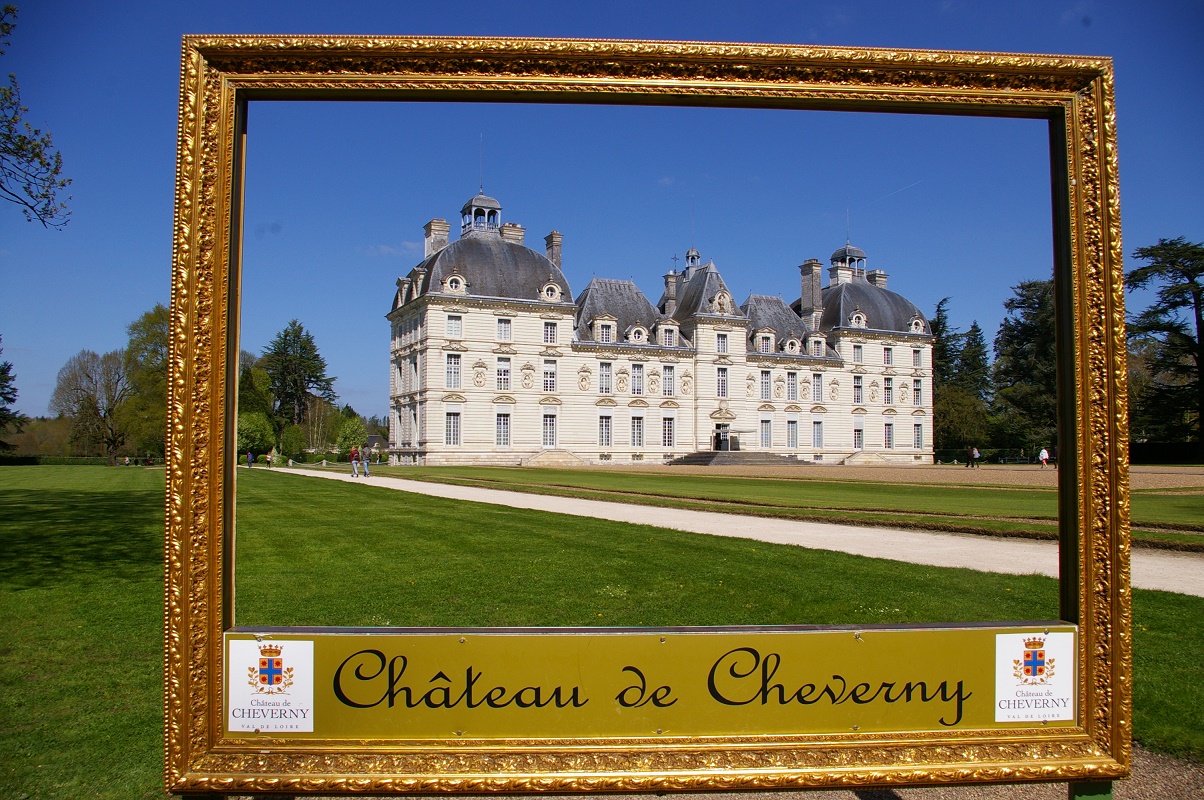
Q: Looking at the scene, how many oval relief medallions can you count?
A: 12